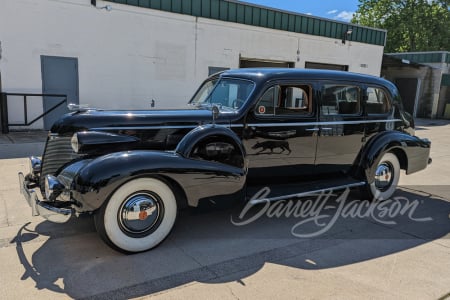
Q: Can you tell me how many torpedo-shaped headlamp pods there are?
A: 1